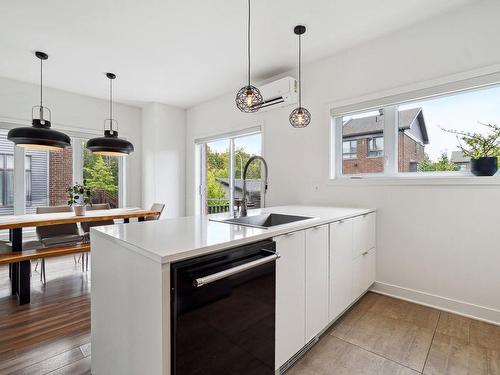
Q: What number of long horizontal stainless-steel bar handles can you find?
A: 1